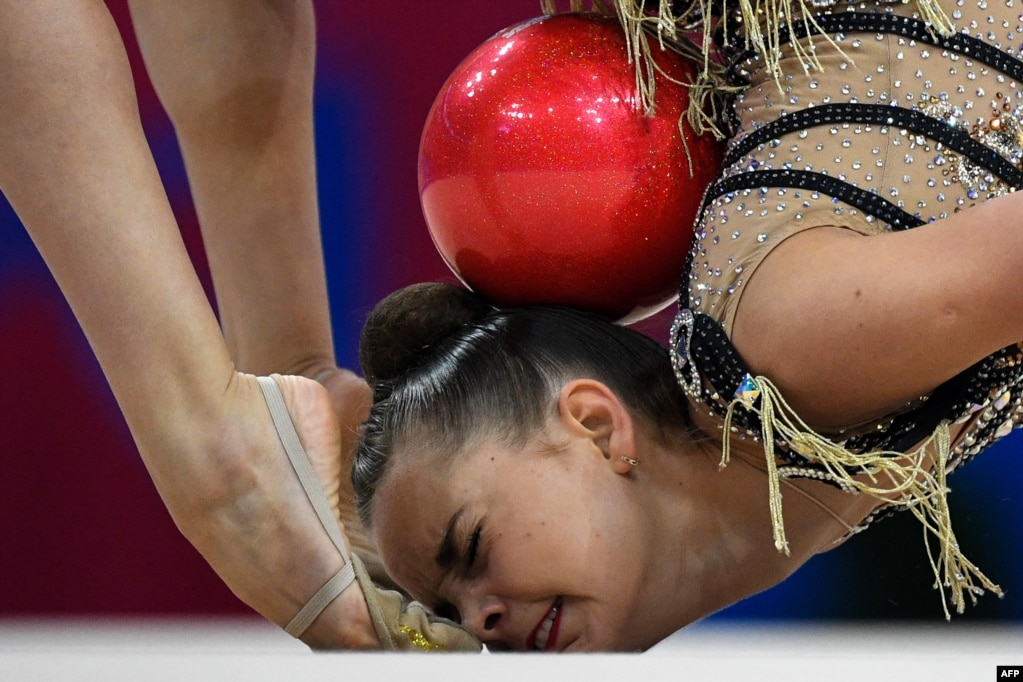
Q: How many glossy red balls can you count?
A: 1